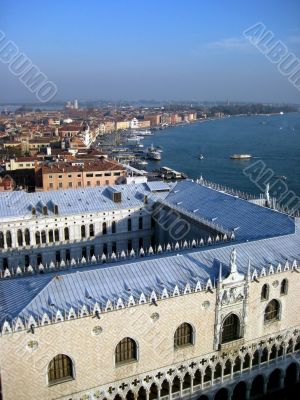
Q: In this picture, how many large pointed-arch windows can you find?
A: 5